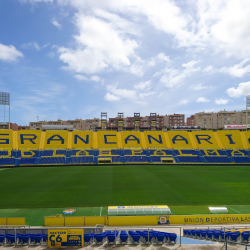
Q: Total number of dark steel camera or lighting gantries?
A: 4